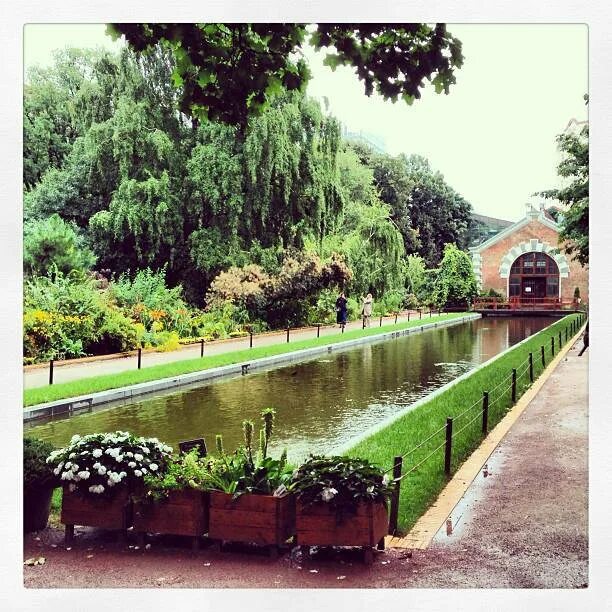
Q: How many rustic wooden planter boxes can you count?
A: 4